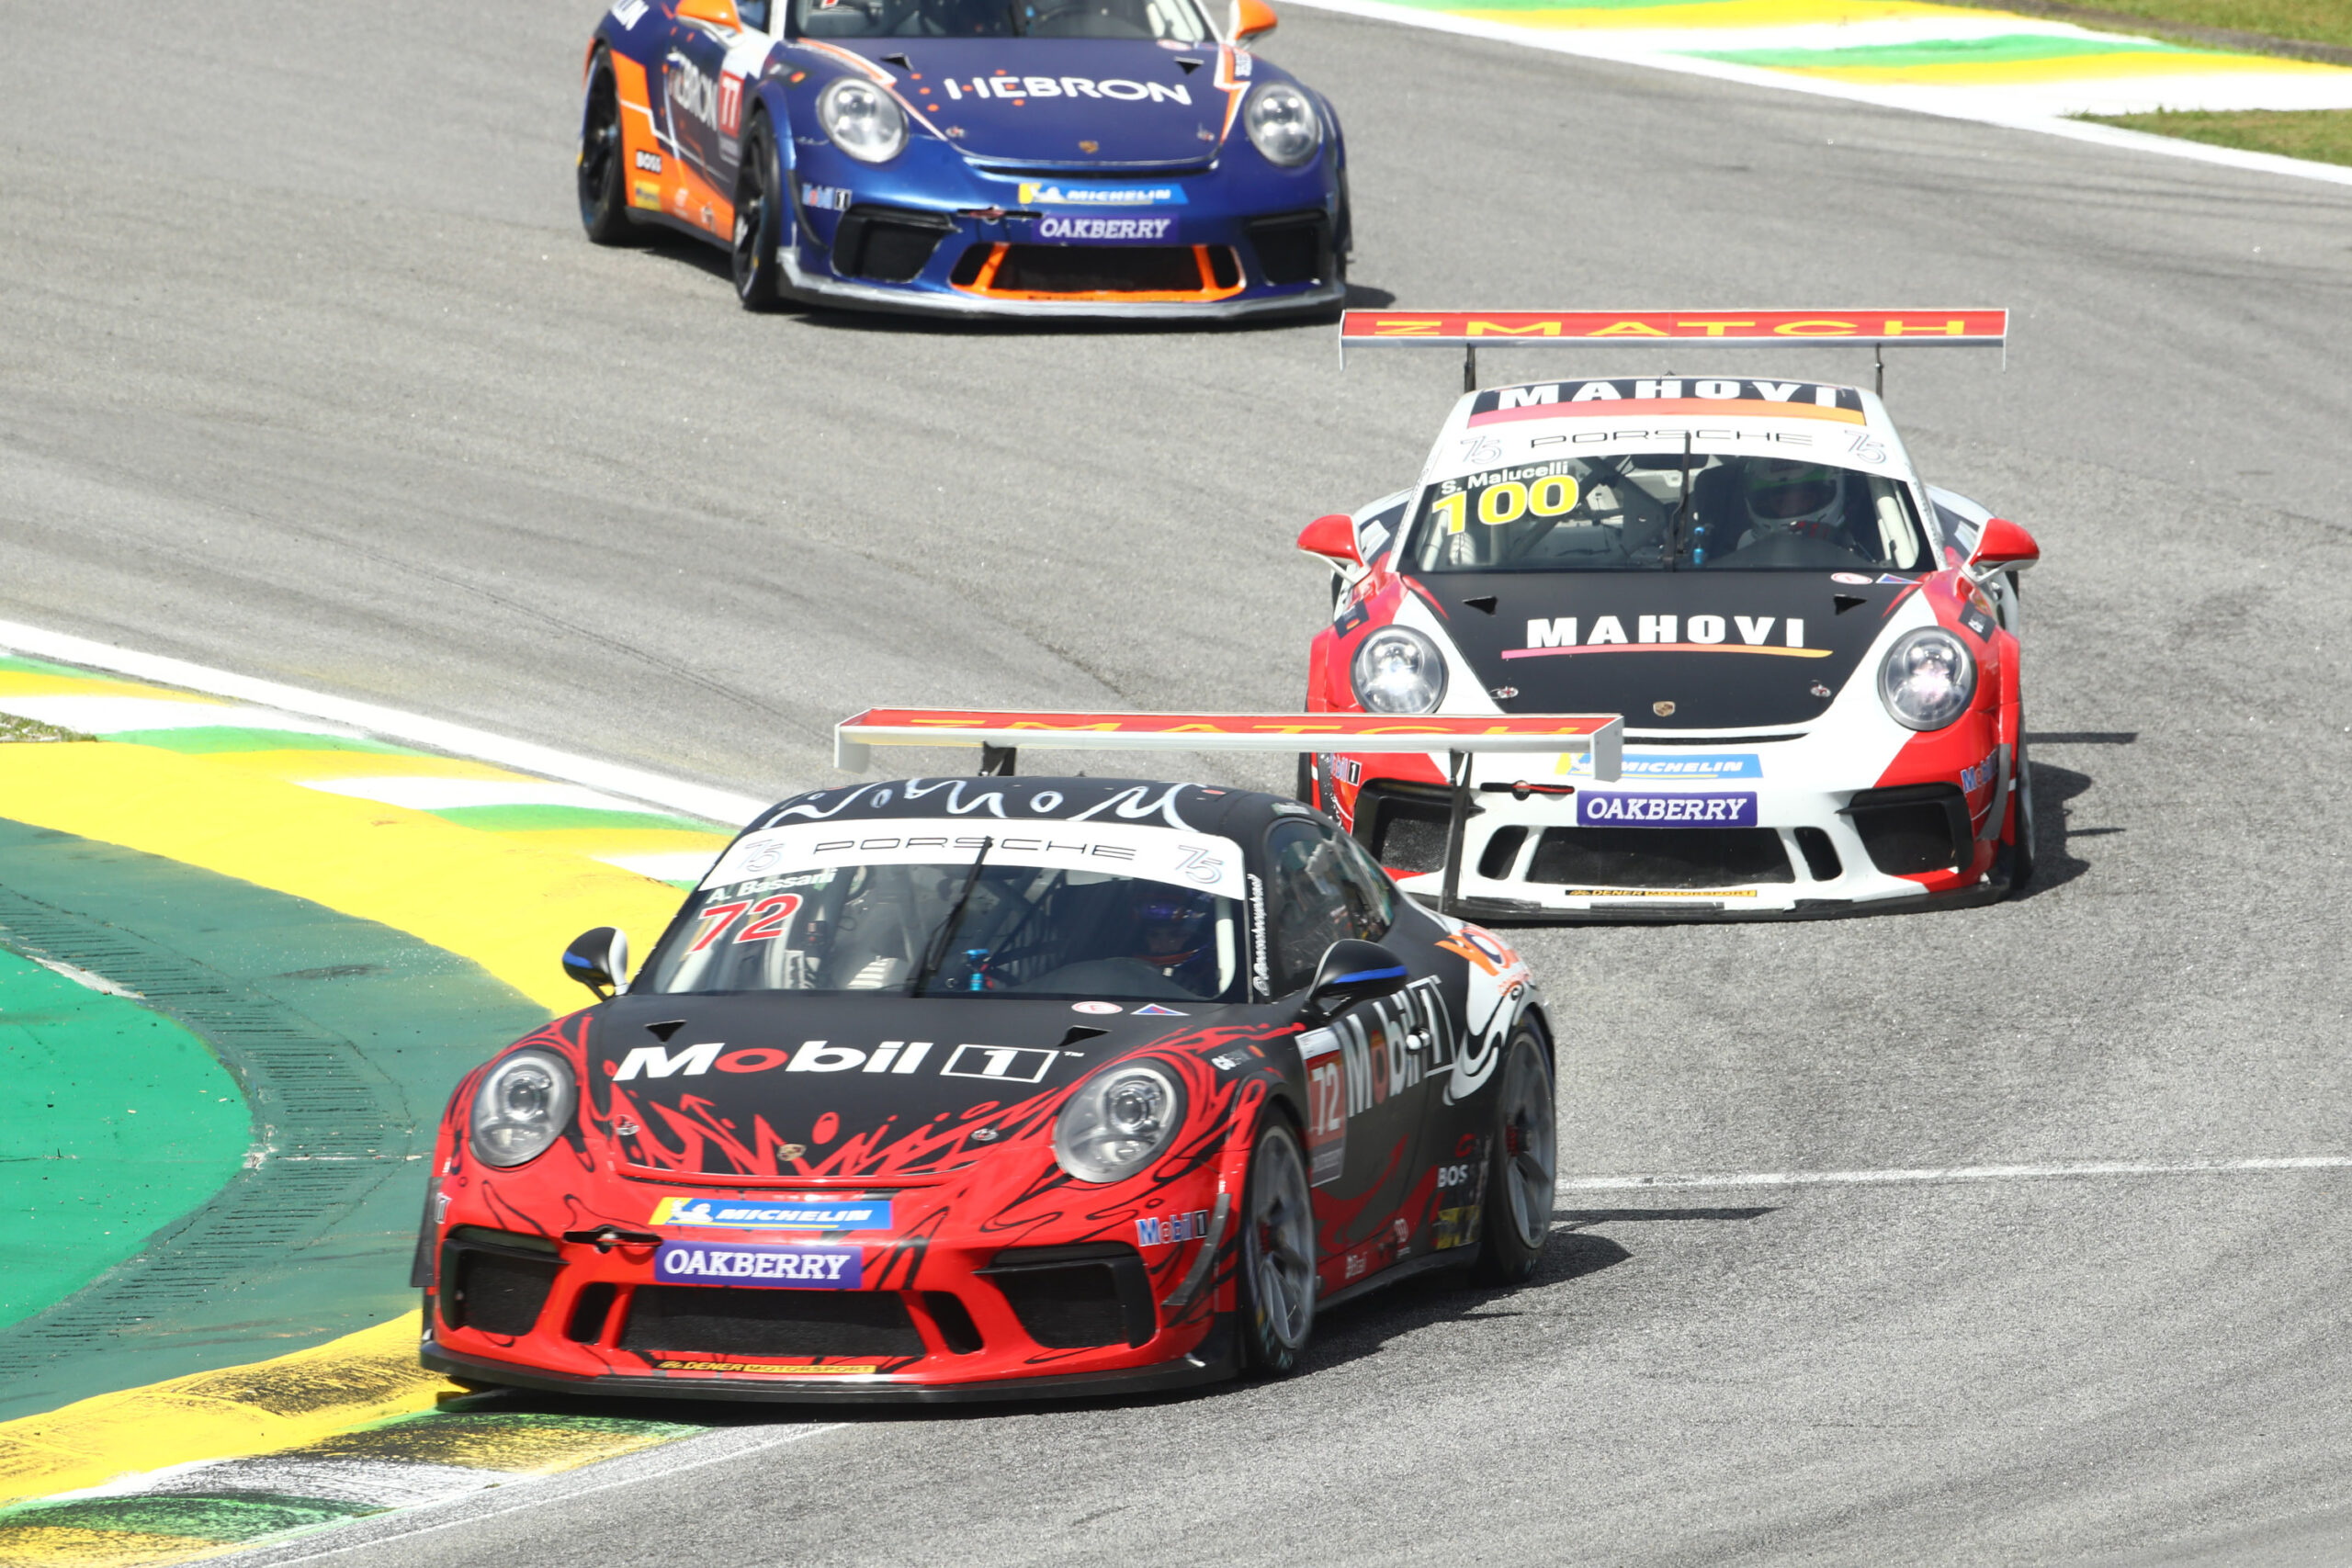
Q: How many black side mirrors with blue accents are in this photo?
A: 2